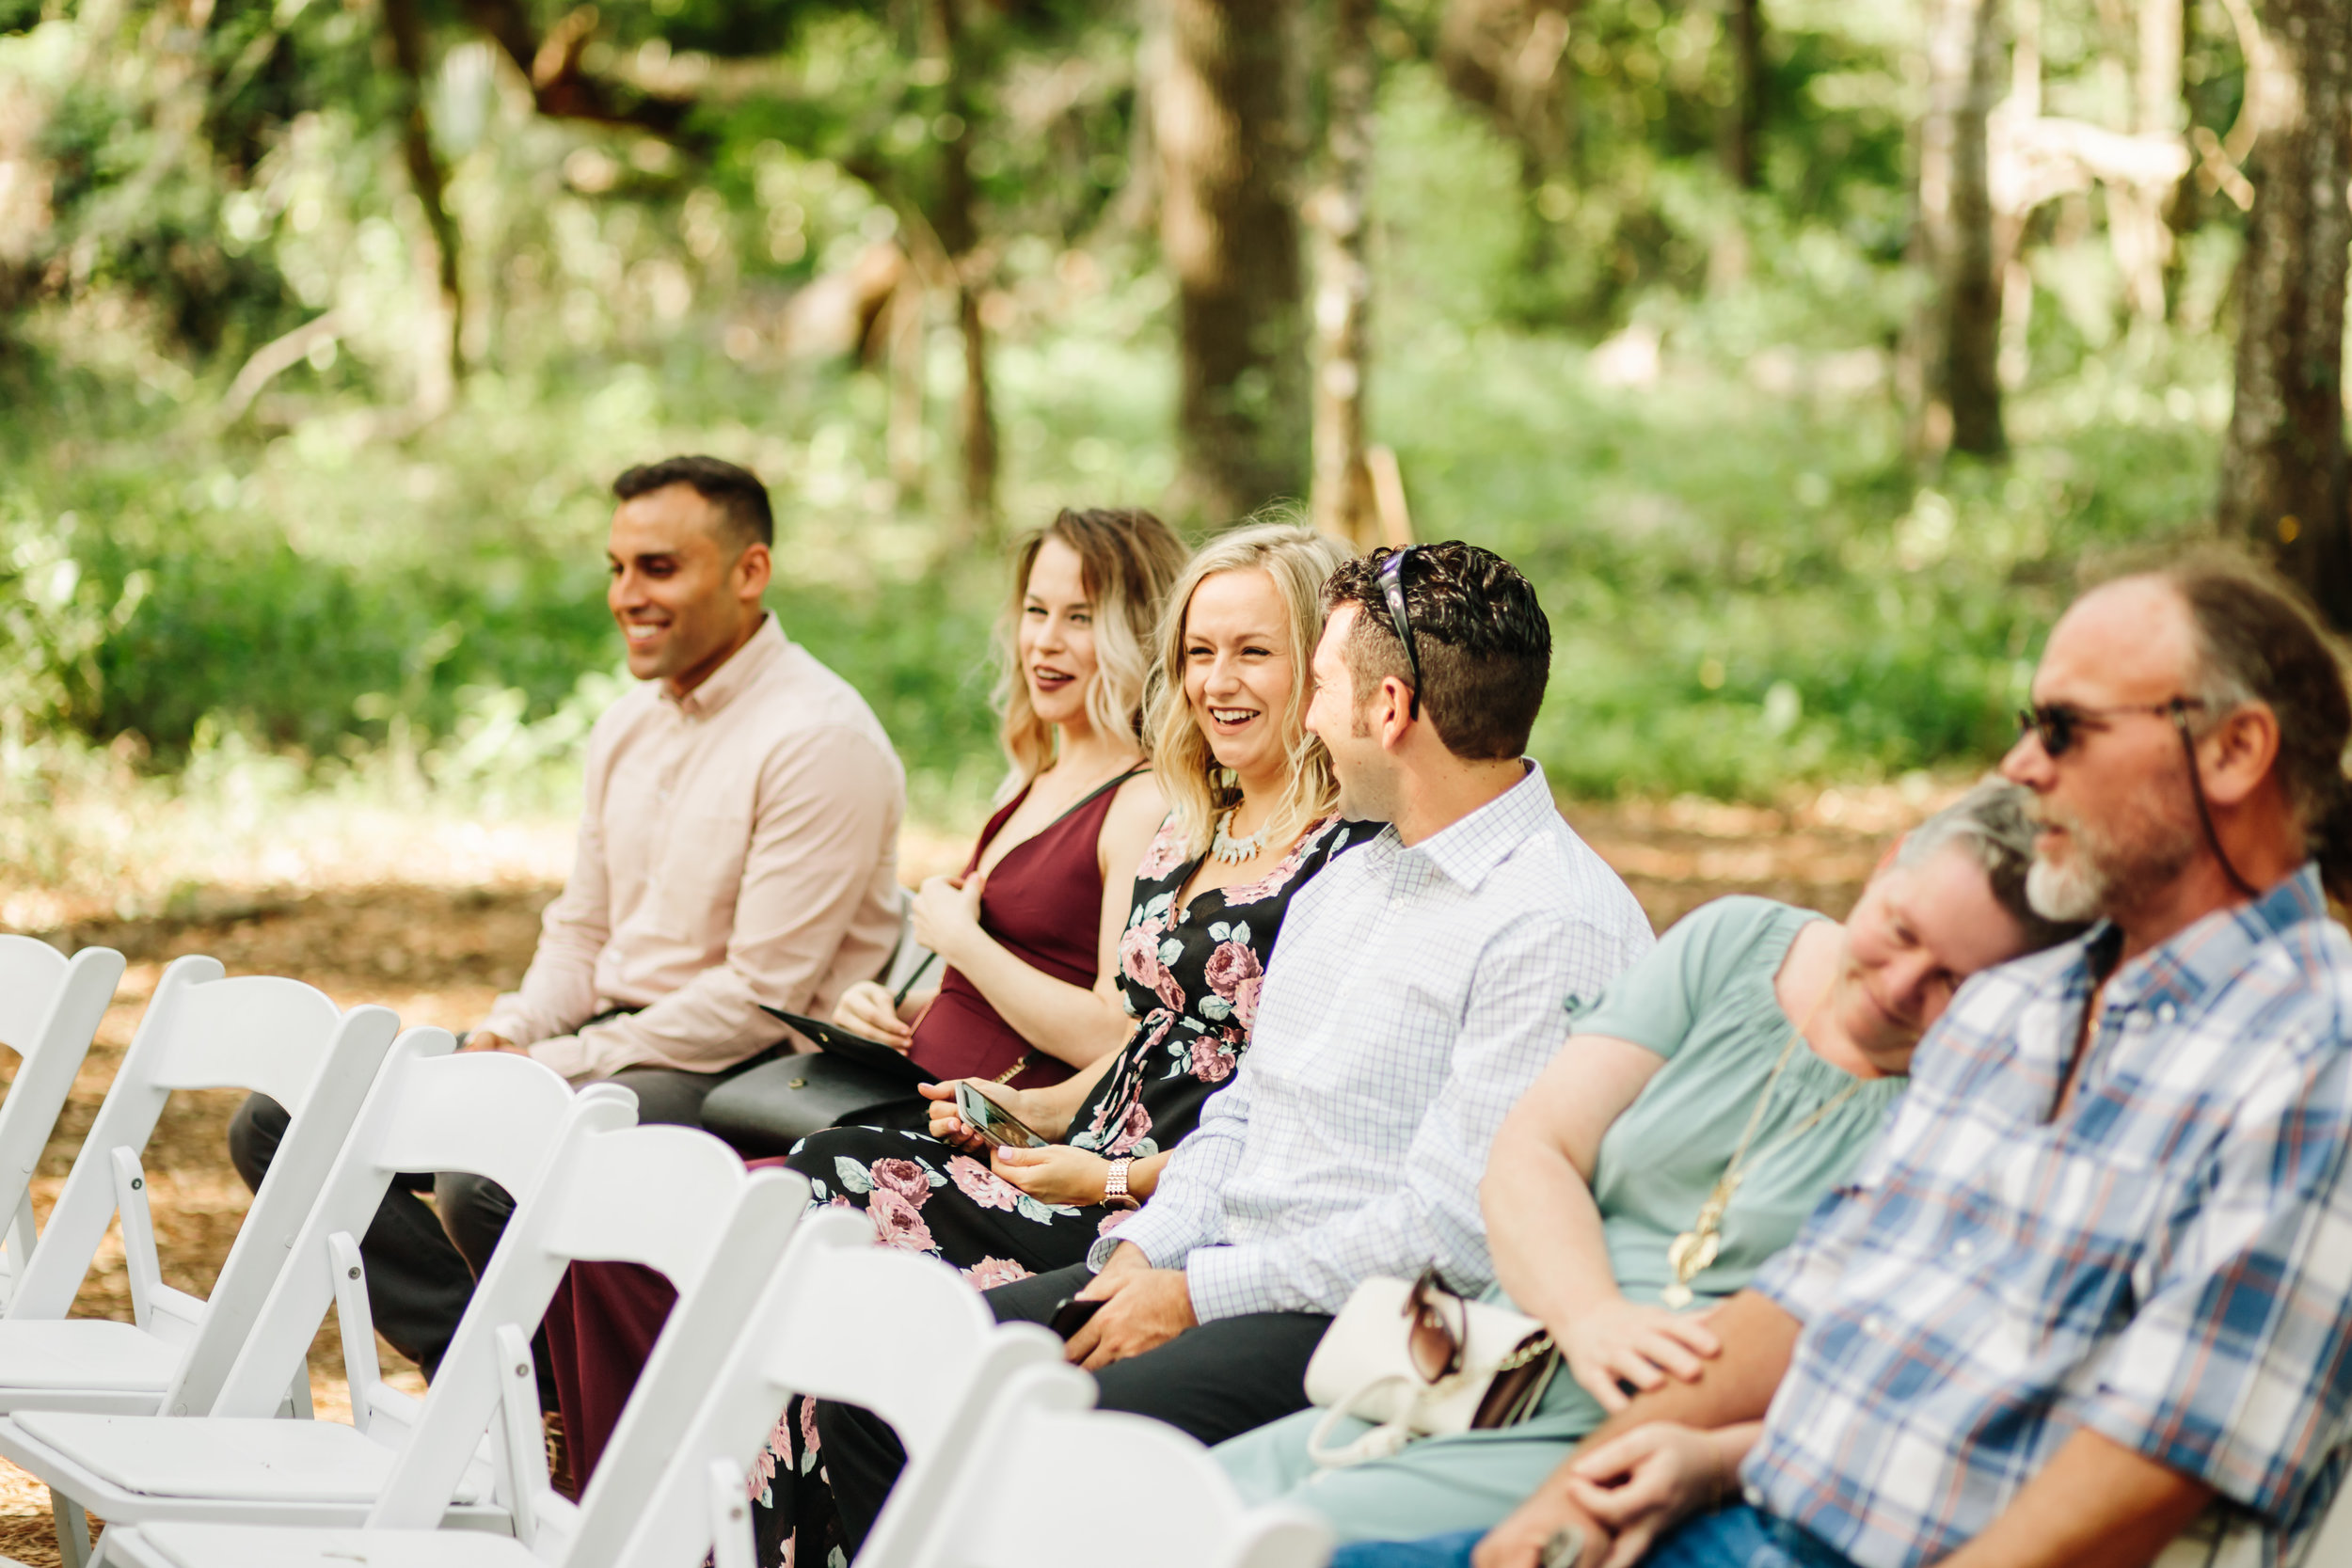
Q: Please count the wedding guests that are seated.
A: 6